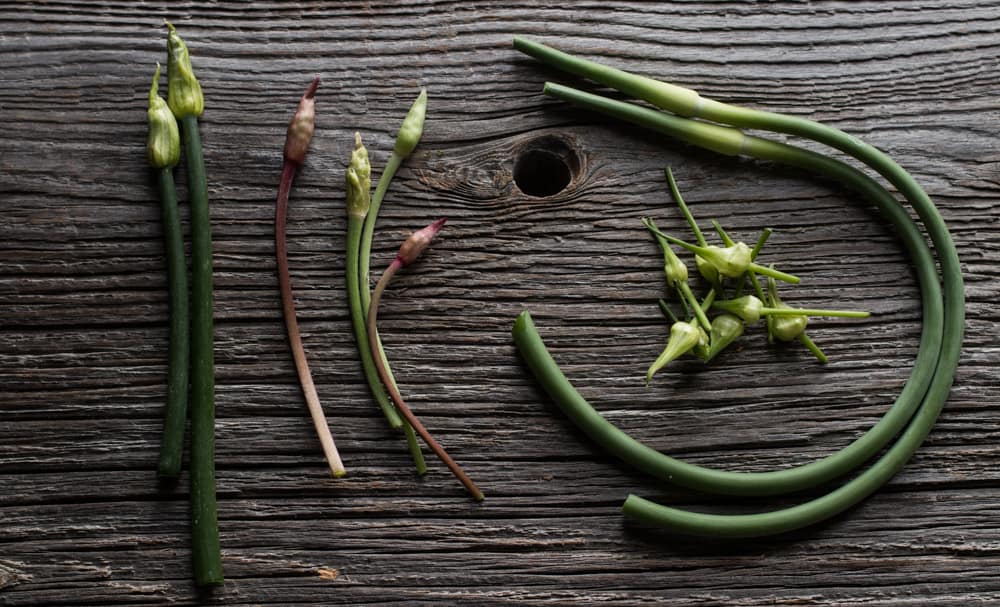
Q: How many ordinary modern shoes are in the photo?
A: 0